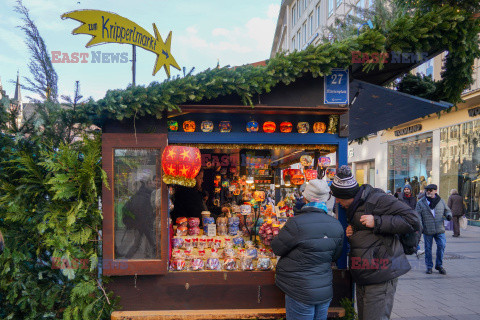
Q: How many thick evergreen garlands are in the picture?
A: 1